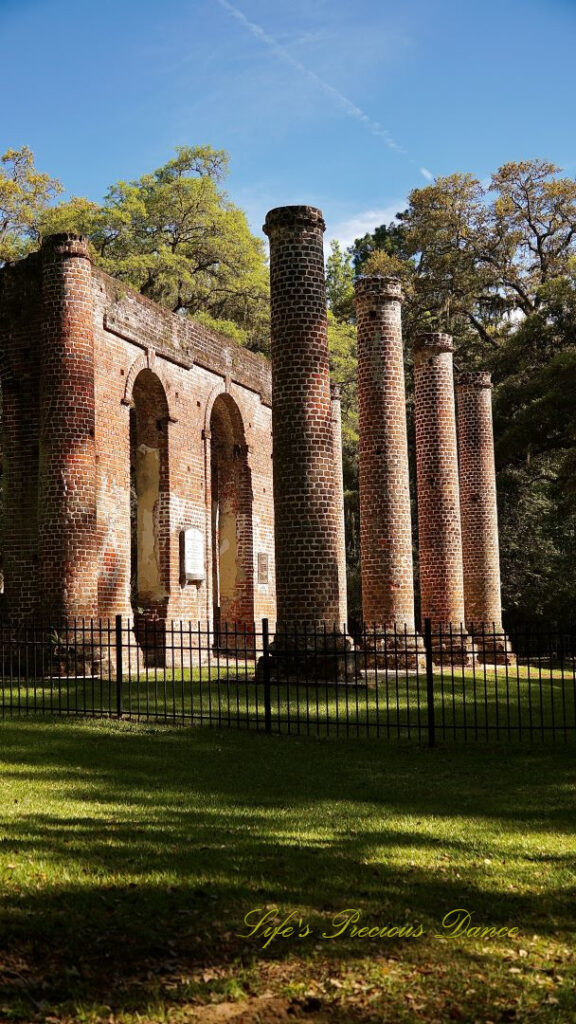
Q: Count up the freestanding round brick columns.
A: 4